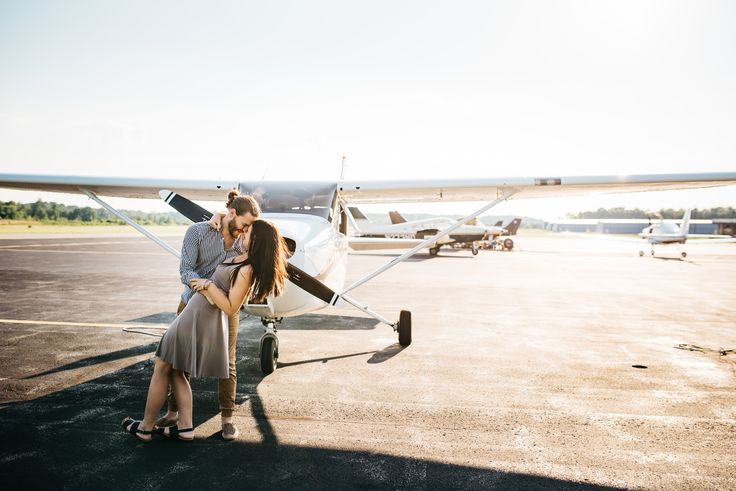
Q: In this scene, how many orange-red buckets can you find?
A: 0